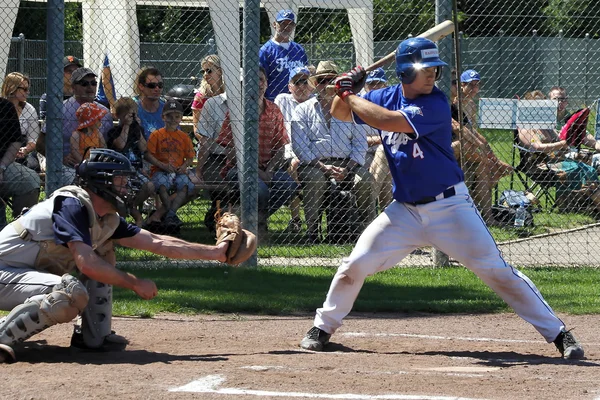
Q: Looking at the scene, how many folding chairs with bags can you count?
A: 1